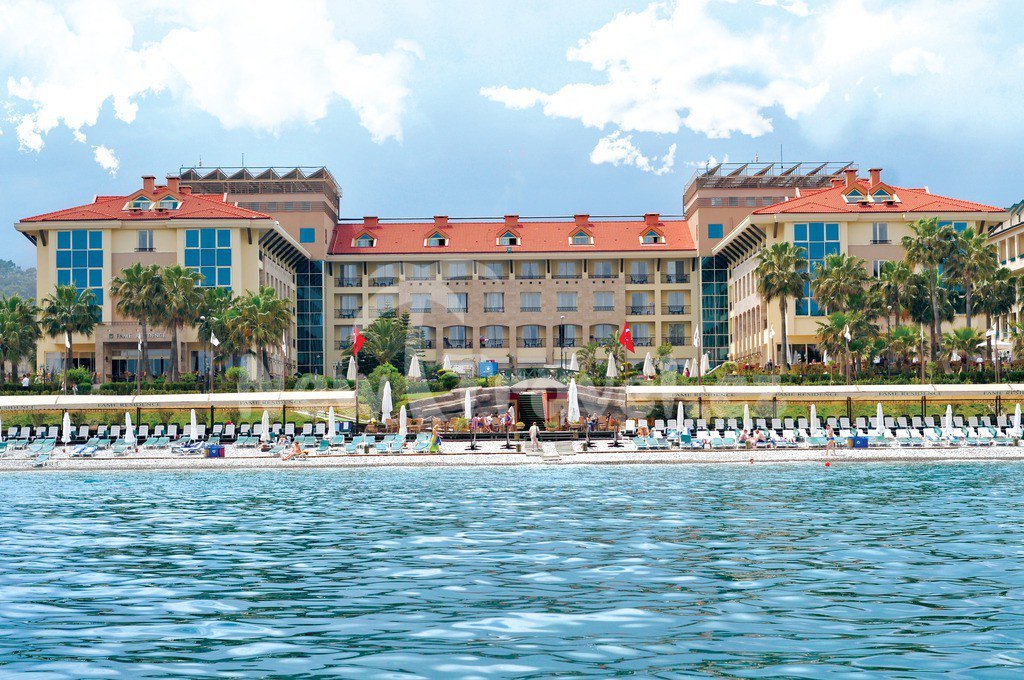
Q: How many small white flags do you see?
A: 9